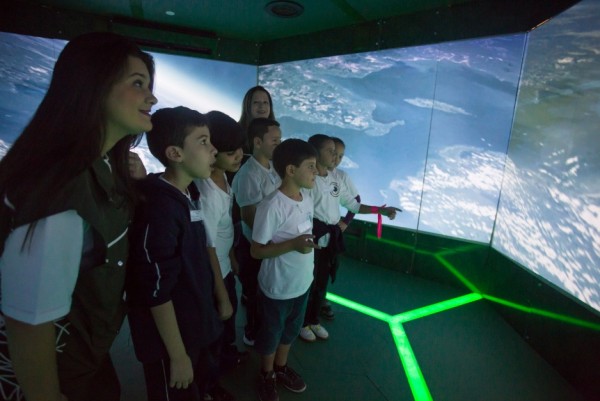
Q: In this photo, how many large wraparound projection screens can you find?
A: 3